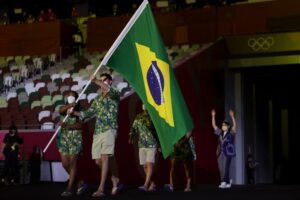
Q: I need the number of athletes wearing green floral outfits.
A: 4